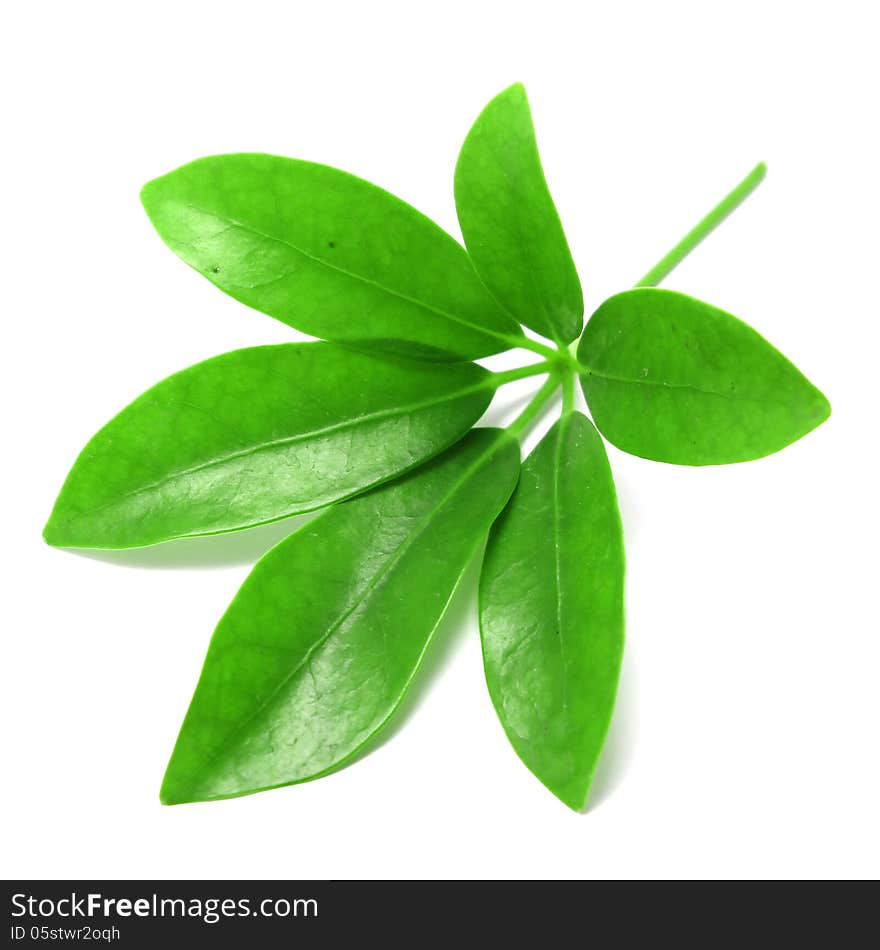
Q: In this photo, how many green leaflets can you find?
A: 6